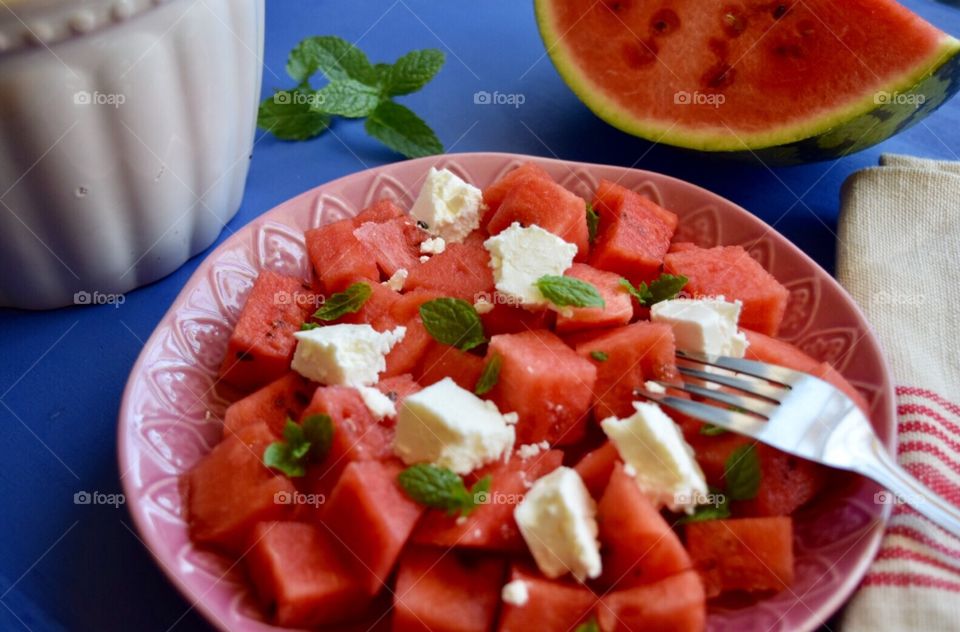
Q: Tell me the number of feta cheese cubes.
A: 7